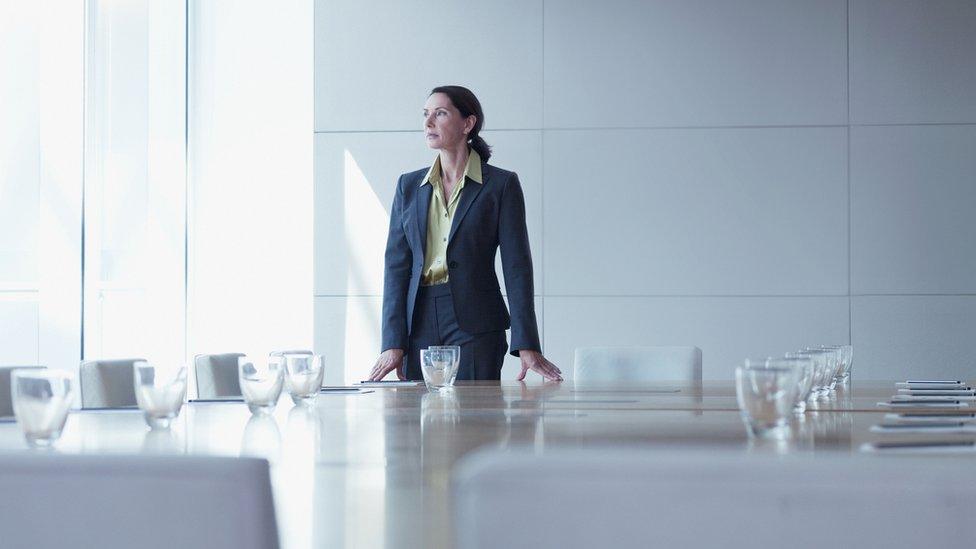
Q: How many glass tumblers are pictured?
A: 13